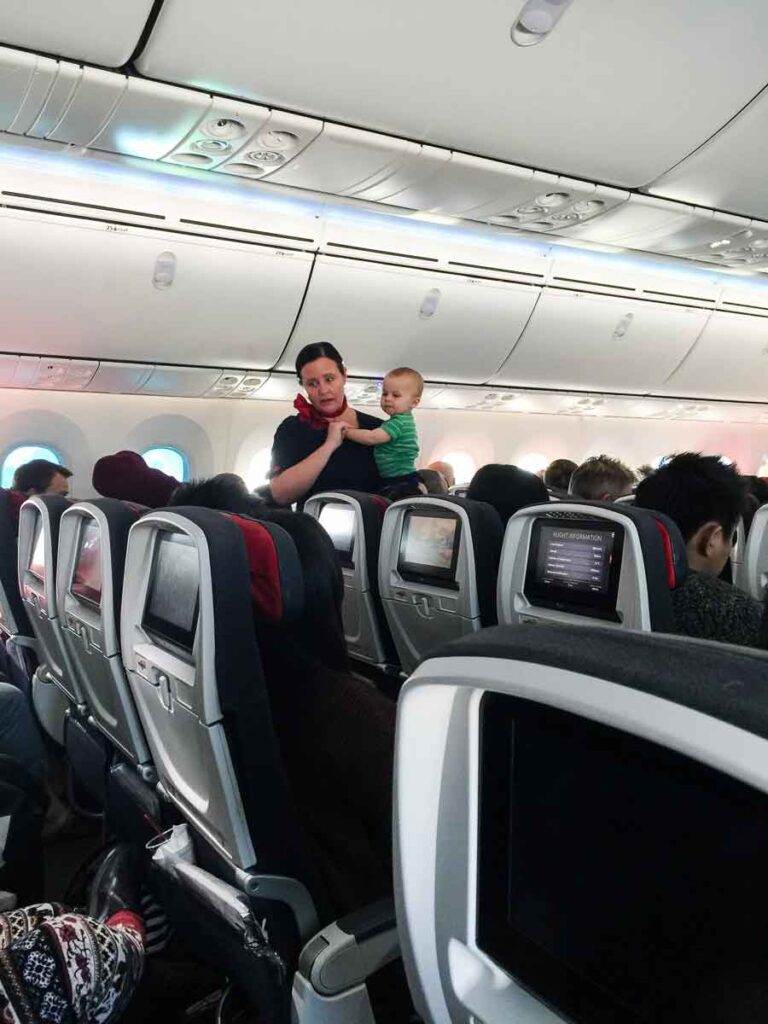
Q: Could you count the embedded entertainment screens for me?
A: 7